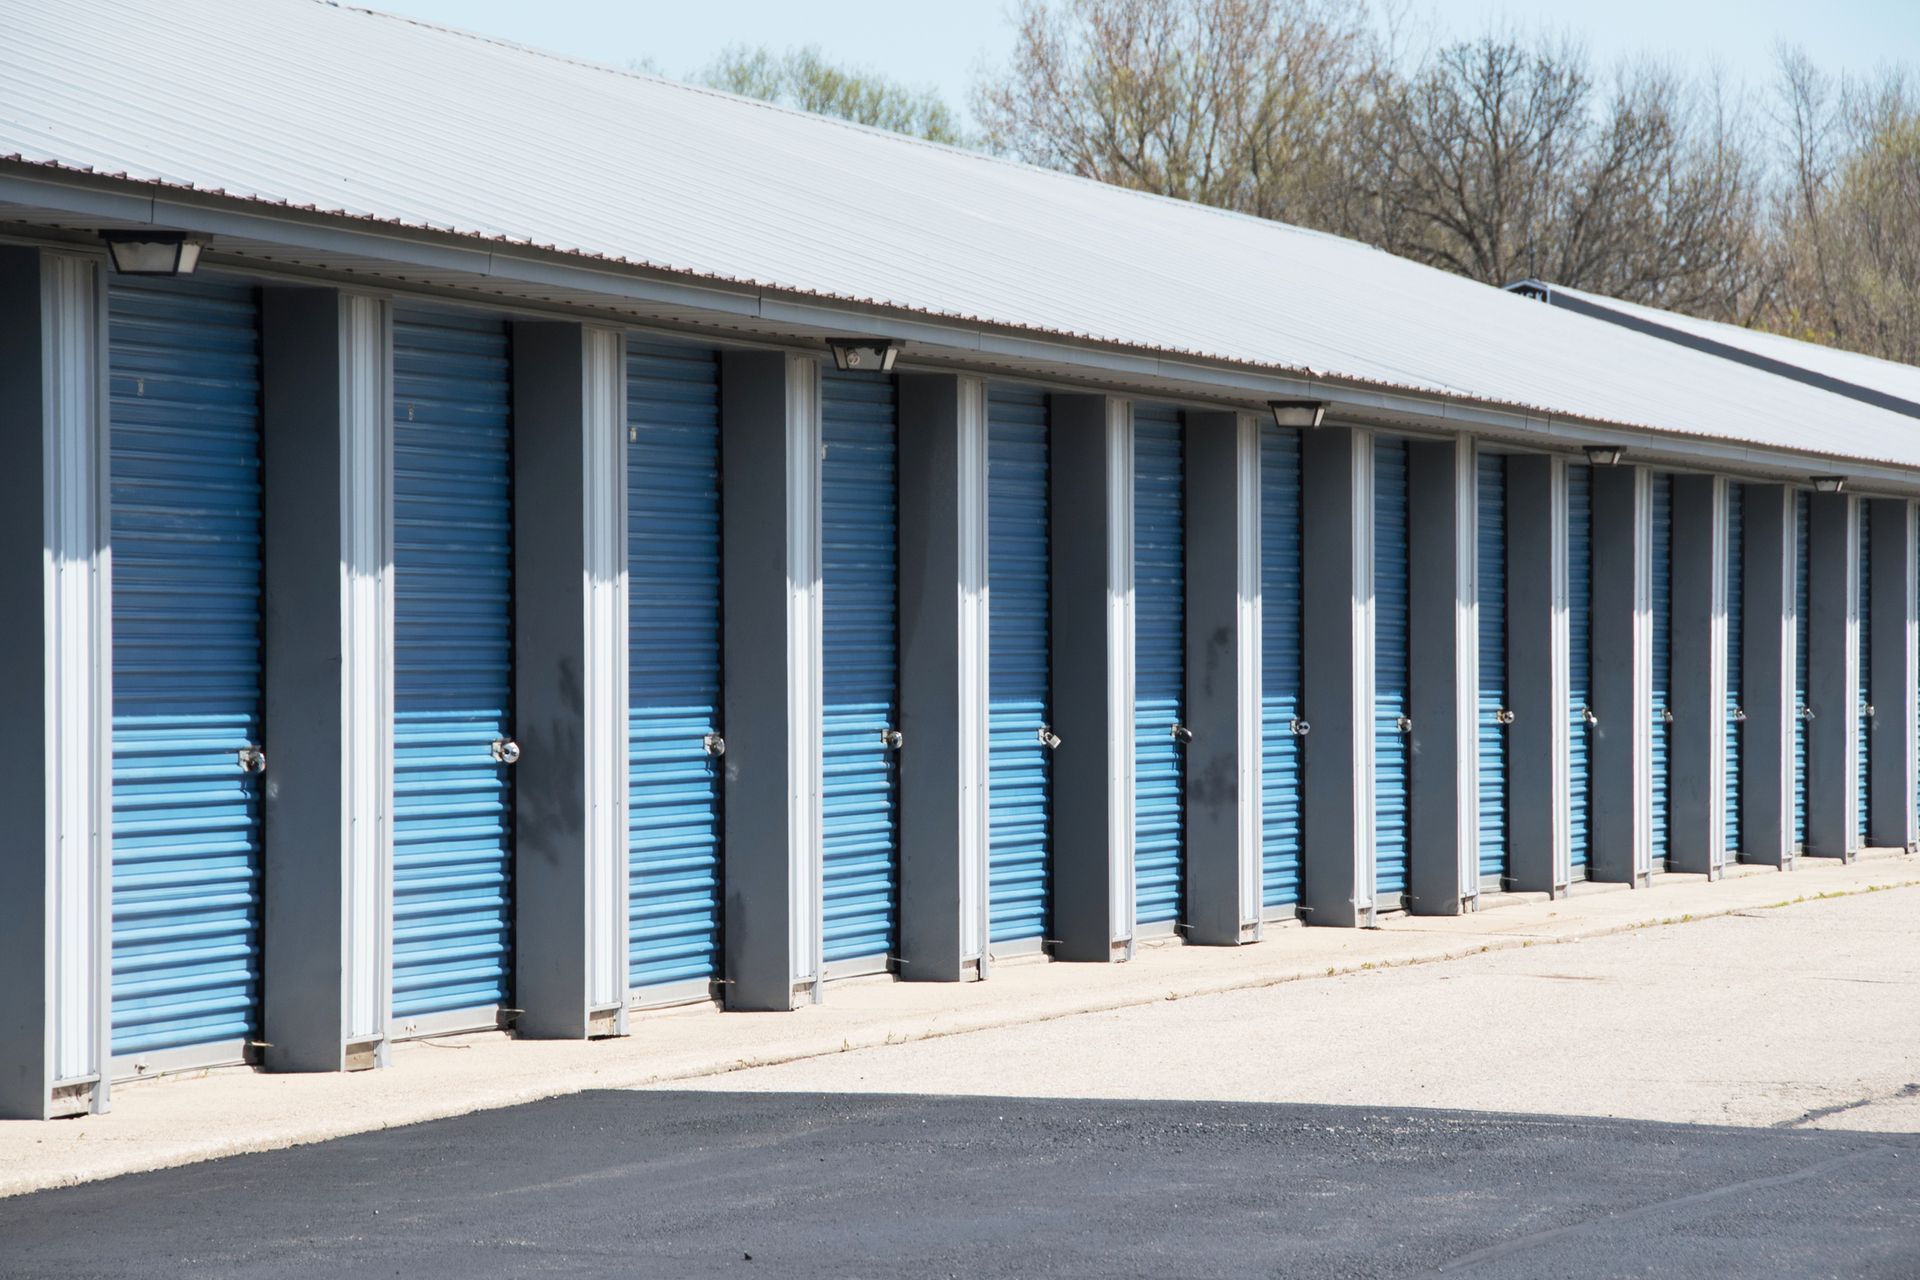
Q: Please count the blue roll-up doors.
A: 14